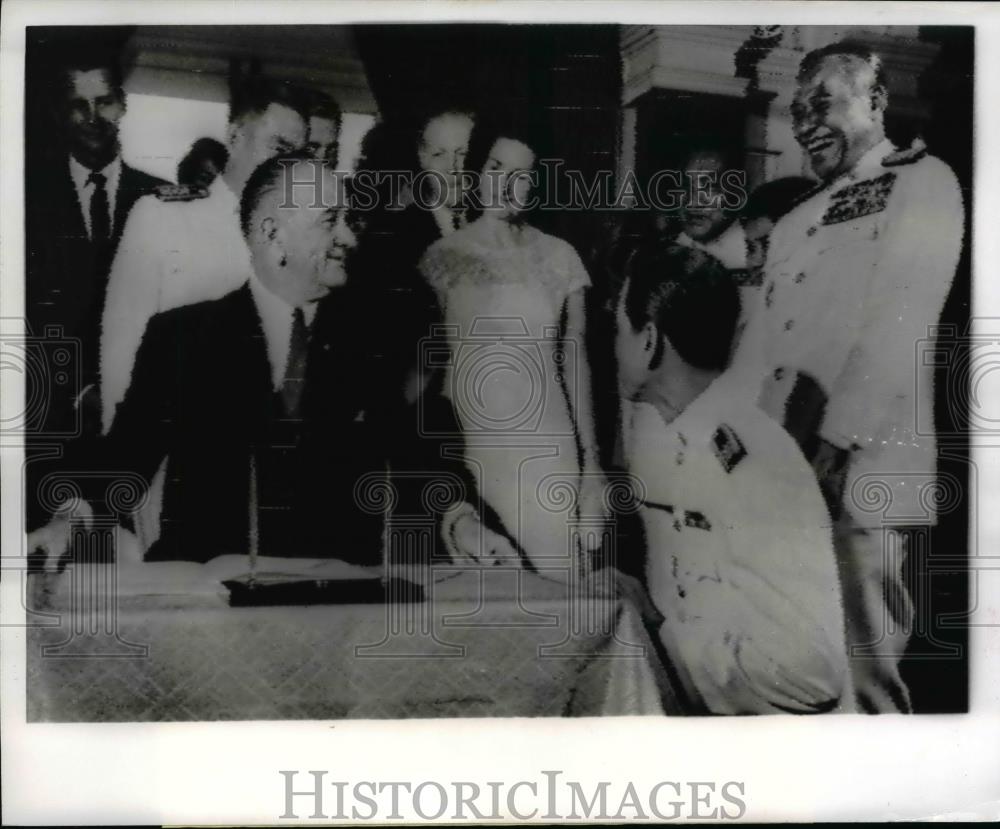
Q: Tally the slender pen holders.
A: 2